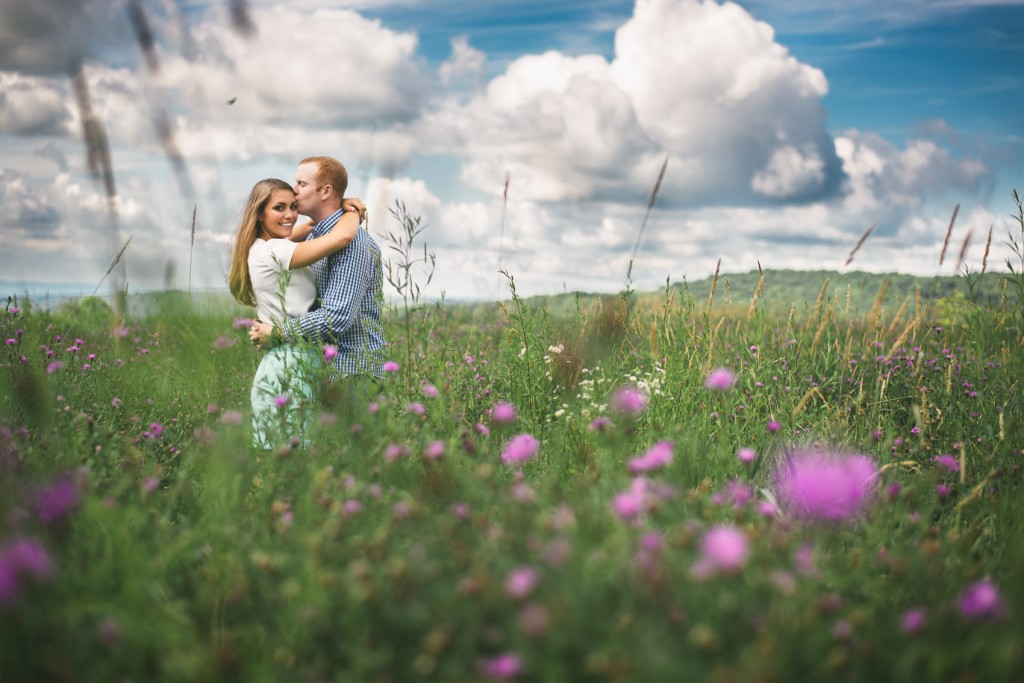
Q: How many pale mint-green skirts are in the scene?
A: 1